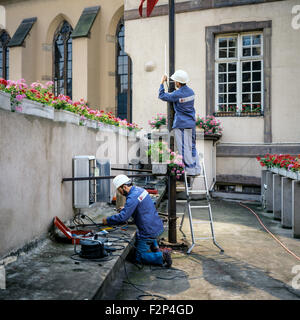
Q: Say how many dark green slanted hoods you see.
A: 2